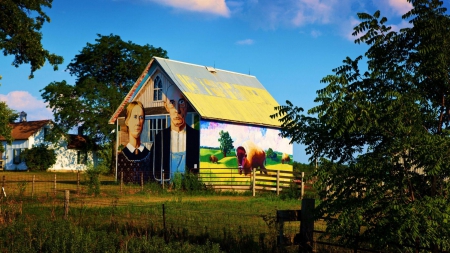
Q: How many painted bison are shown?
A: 3